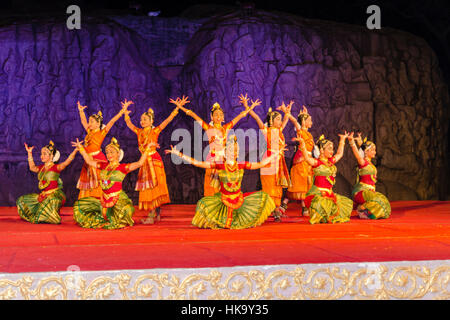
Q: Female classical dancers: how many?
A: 10